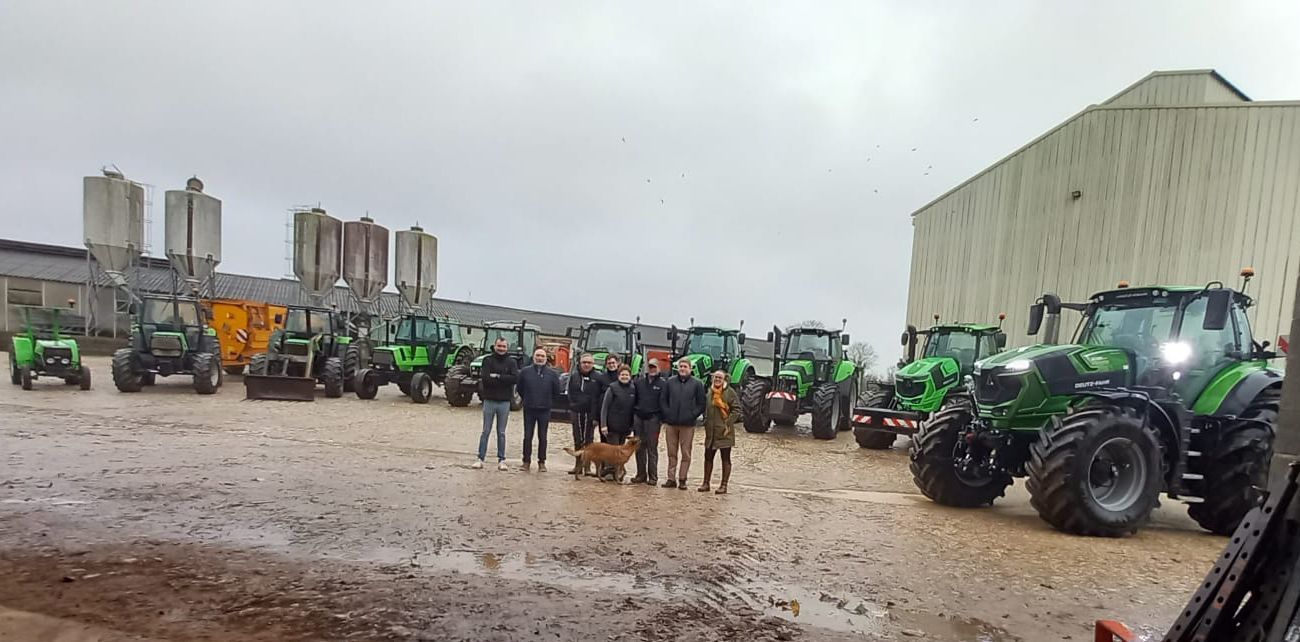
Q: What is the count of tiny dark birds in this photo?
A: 12